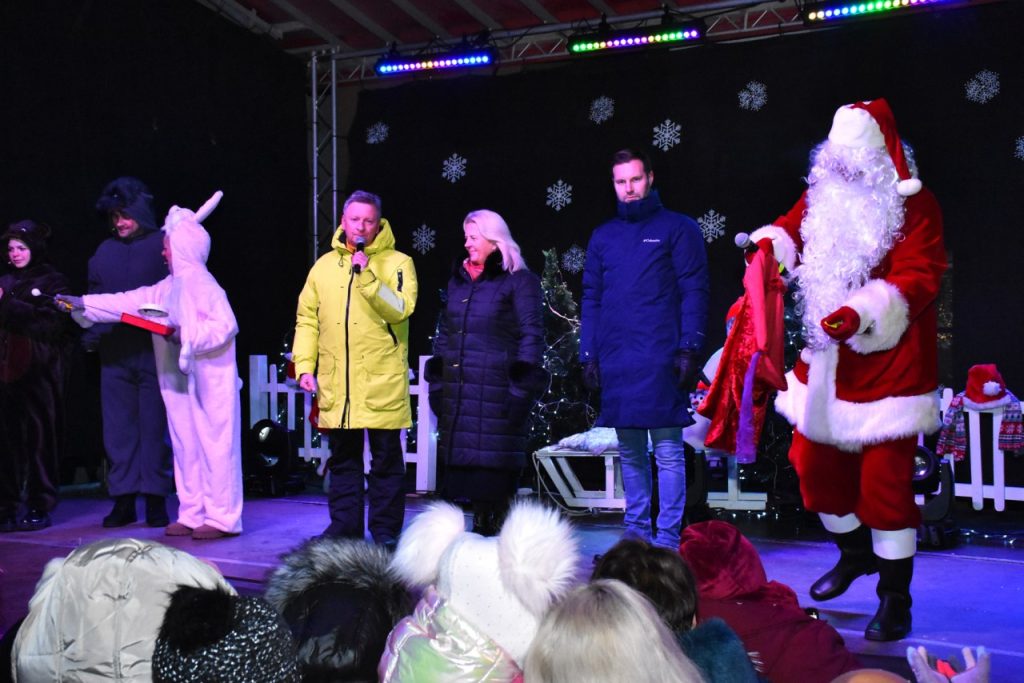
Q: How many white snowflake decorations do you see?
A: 11